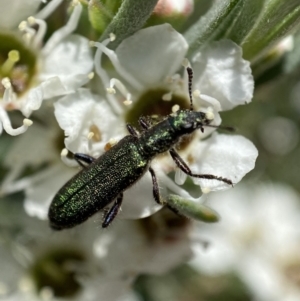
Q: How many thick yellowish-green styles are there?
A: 1